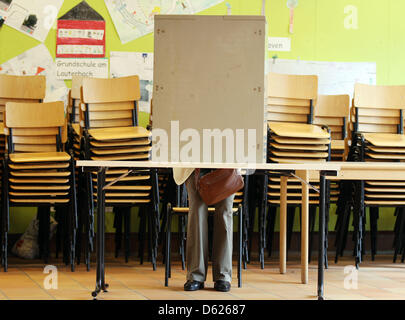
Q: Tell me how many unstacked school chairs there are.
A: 1